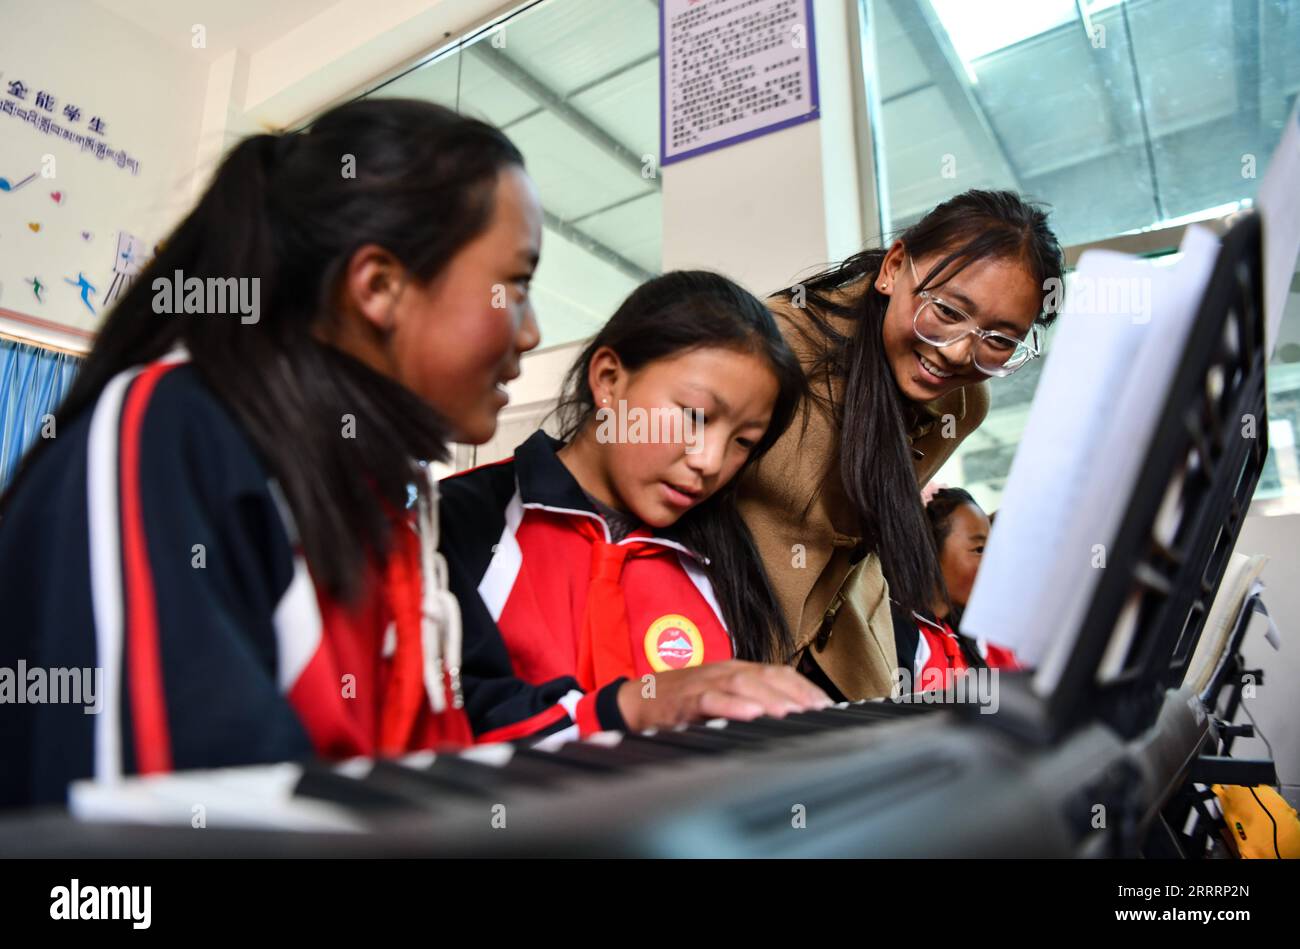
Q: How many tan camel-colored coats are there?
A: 1